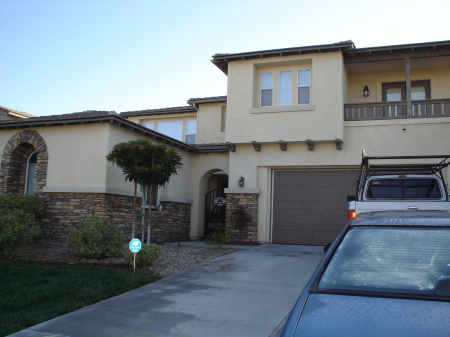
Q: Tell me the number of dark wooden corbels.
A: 5